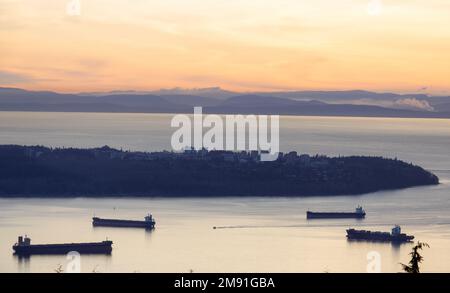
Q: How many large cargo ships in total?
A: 4